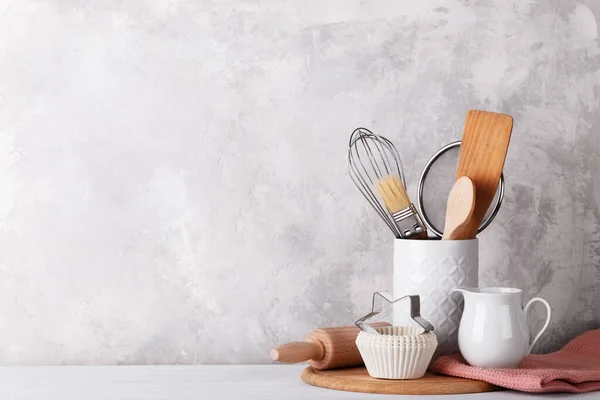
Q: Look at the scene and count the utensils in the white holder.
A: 5